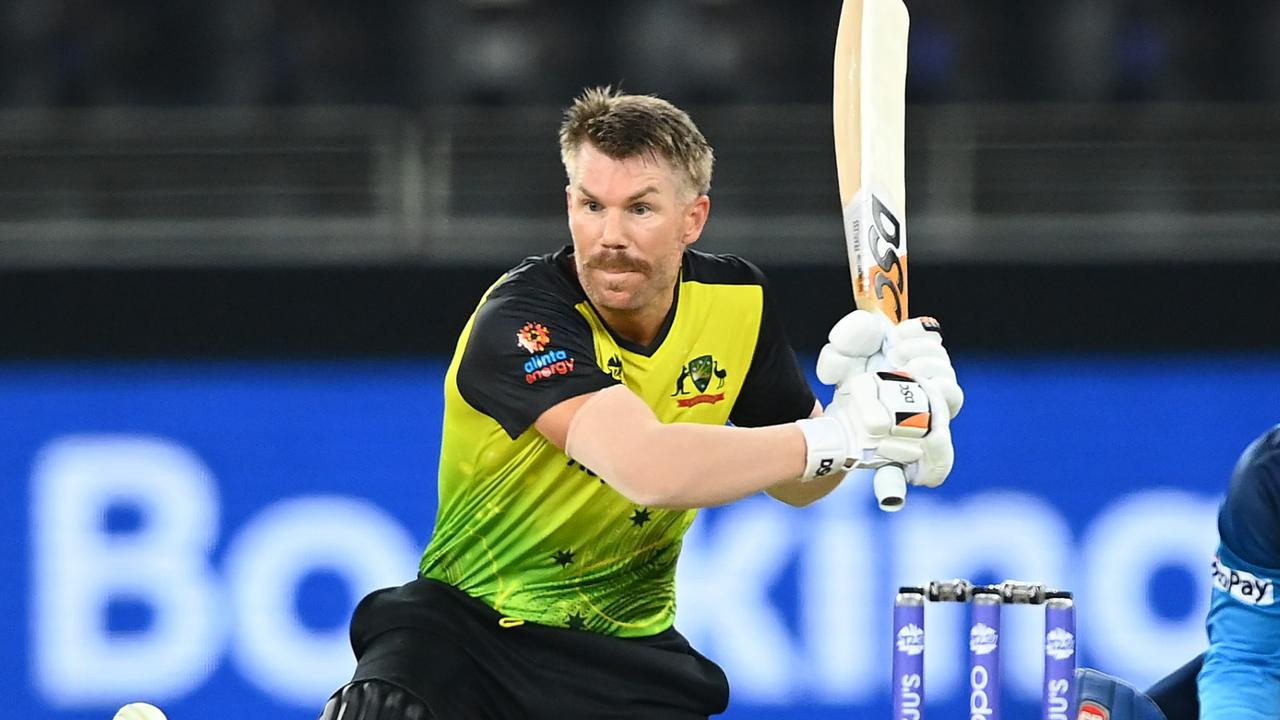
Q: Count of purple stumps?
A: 3